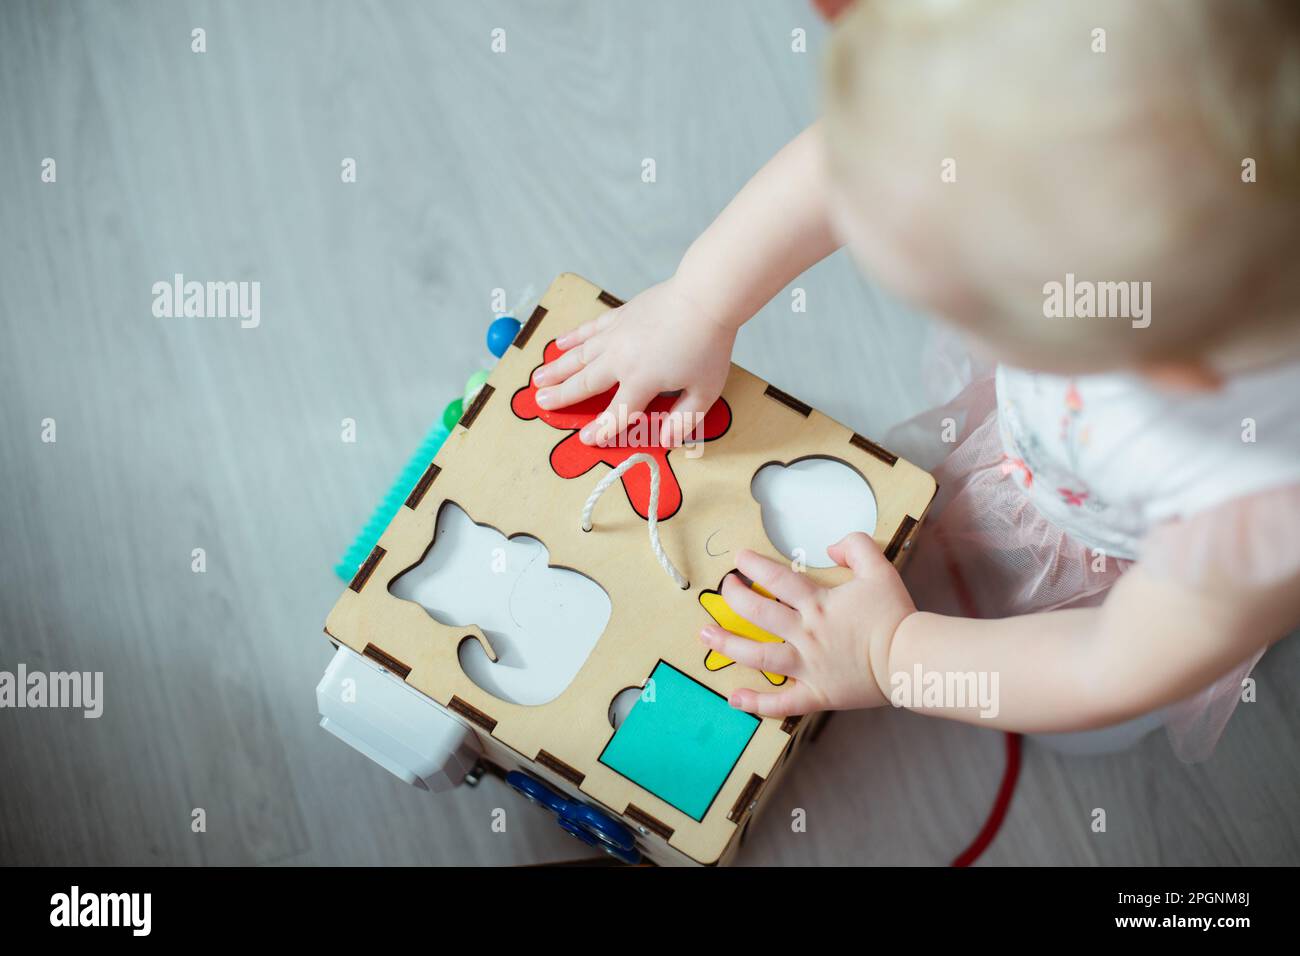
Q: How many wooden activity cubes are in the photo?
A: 1